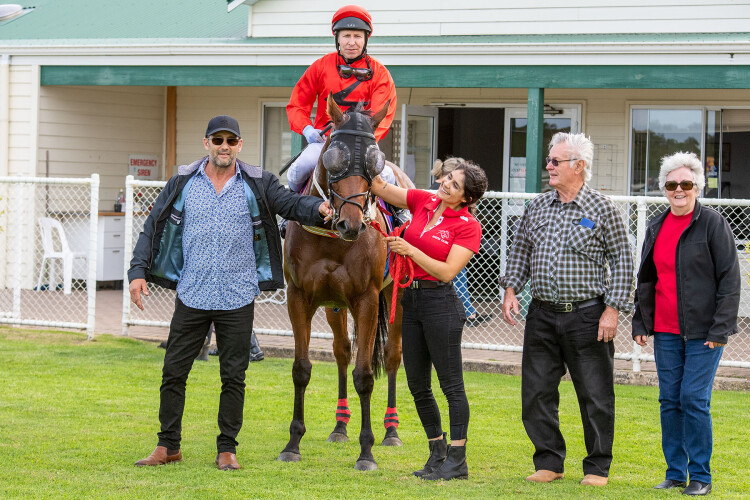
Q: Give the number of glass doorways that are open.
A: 1